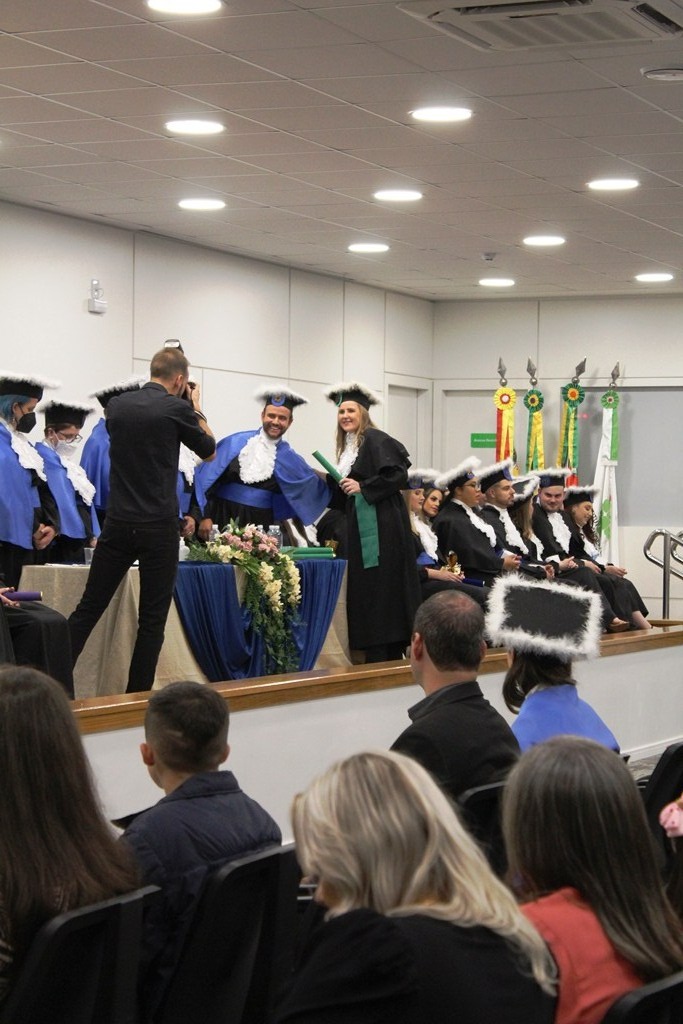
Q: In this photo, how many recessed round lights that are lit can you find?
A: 10